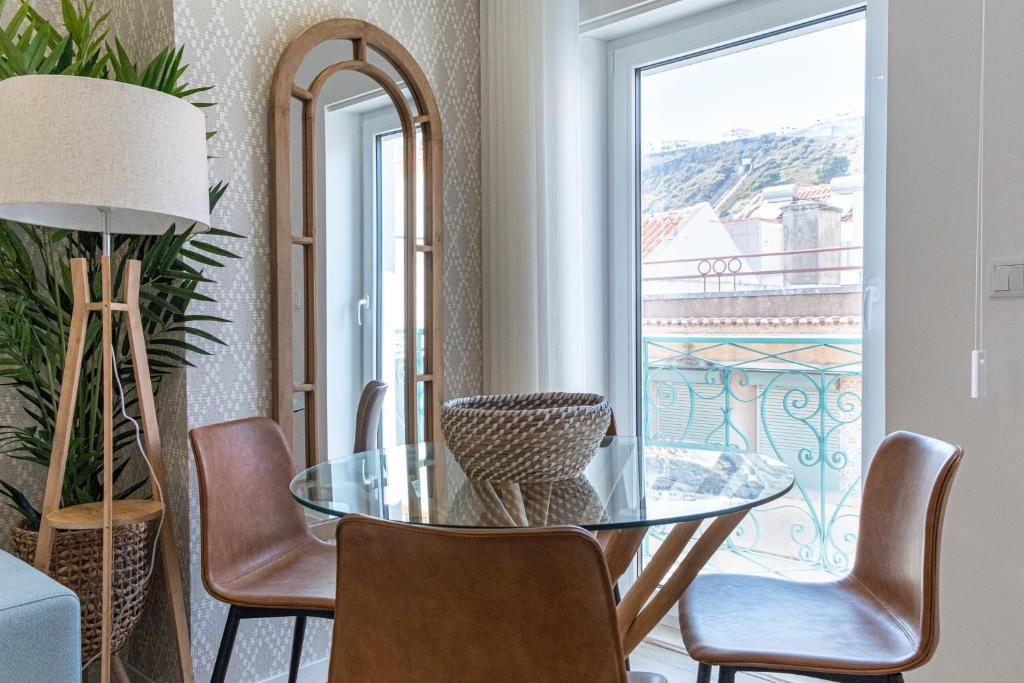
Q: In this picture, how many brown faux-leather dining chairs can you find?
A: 4